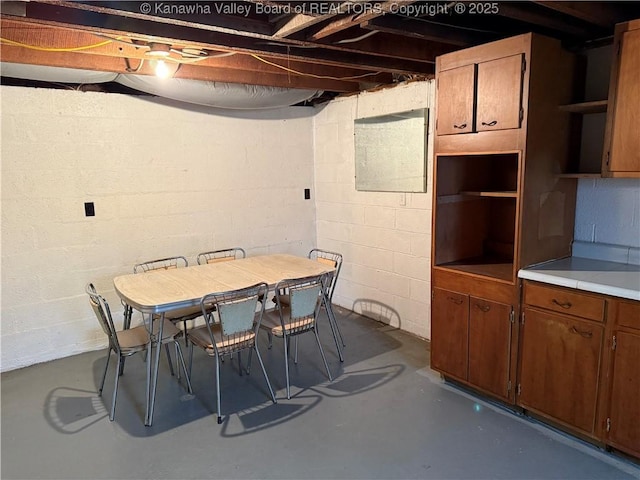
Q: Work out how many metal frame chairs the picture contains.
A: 6